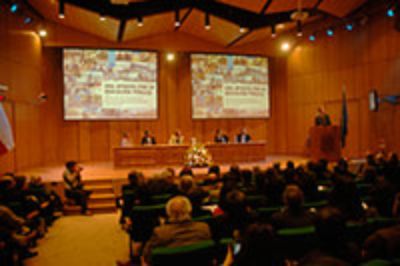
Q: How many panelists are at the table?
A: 5